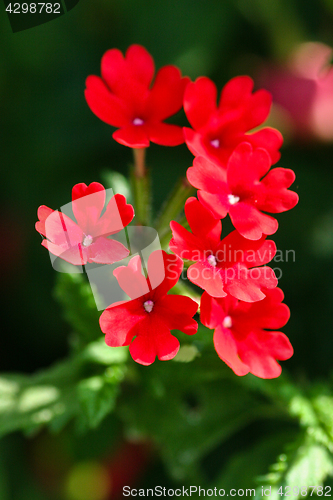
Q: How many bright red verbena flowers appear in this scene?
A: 7